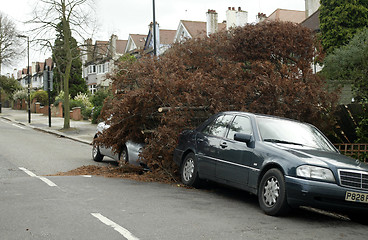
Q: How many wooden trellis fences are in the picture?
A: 1